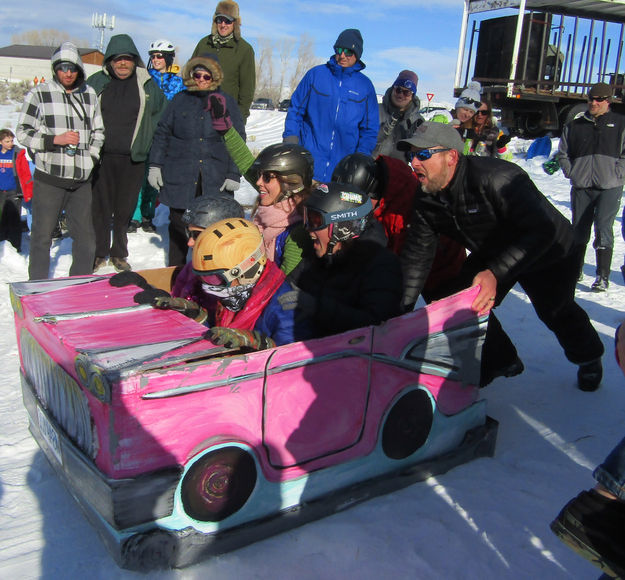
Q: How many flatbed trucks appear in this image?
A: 1